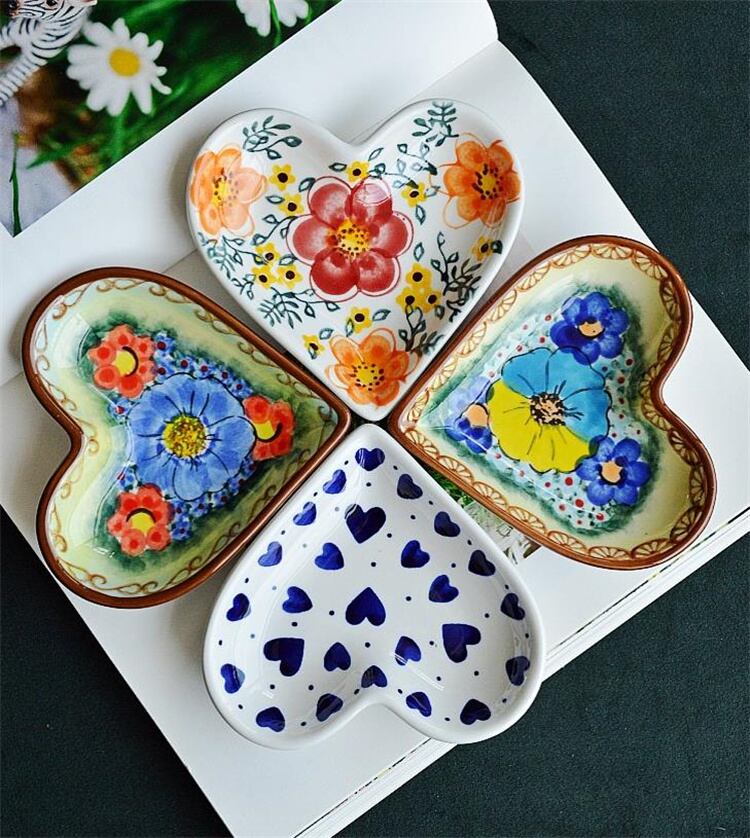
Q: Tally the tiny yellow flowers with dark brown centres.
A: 13